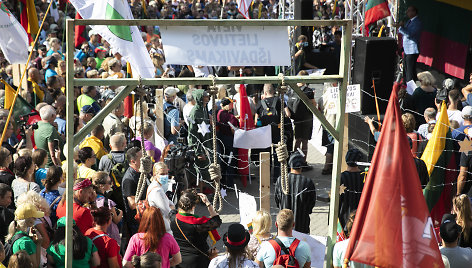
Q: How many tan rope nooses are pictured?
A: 3